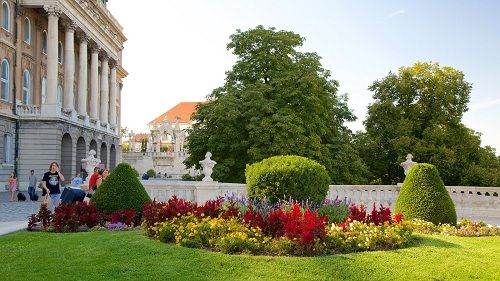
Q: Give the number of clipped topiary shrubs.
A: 3